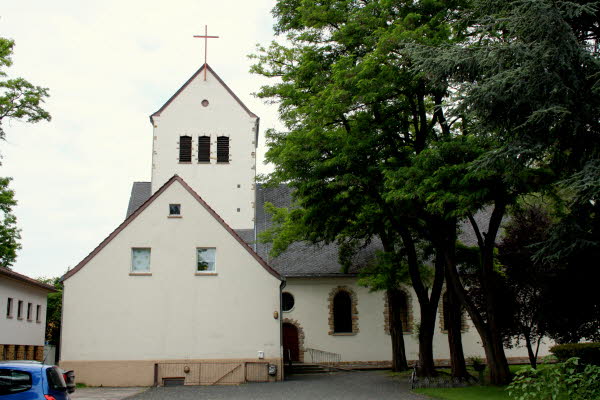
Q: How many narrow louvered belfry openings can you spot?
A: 3